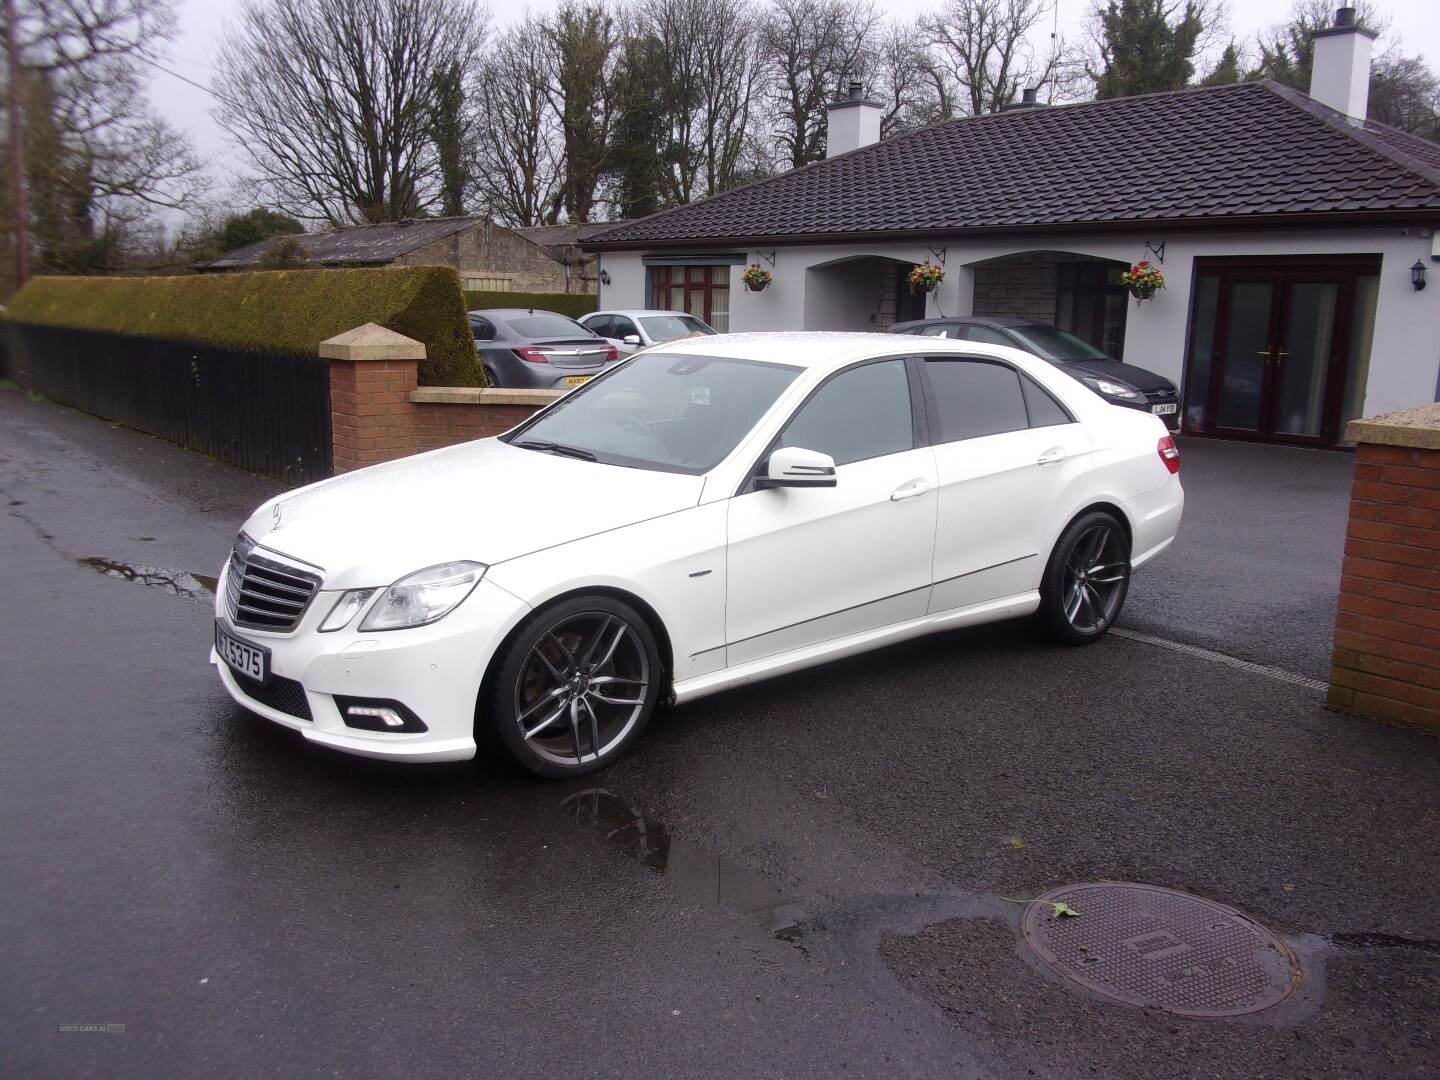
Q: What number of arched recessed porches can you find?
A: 2